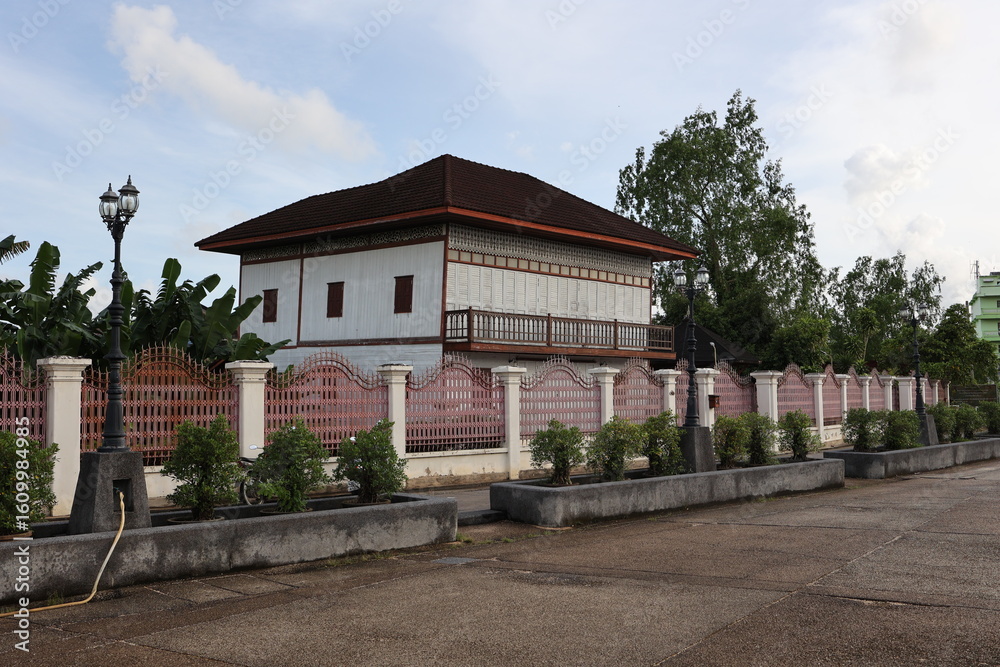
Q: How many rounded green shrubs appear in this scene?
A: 15